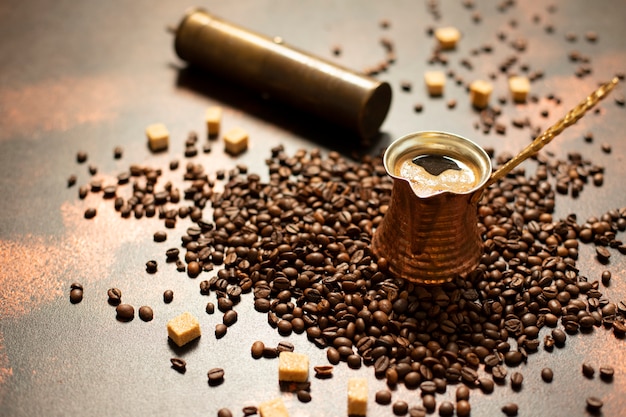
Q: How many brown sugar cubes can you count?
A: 11